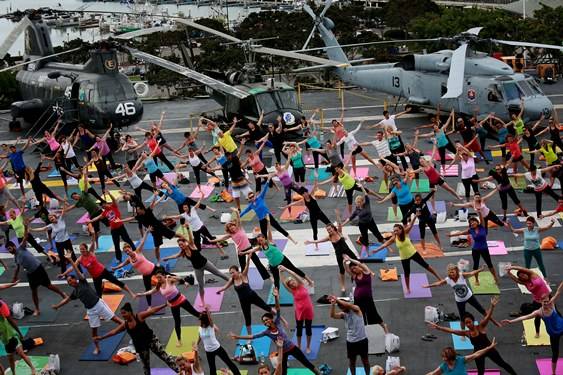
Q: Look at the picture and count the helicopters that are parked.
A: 3